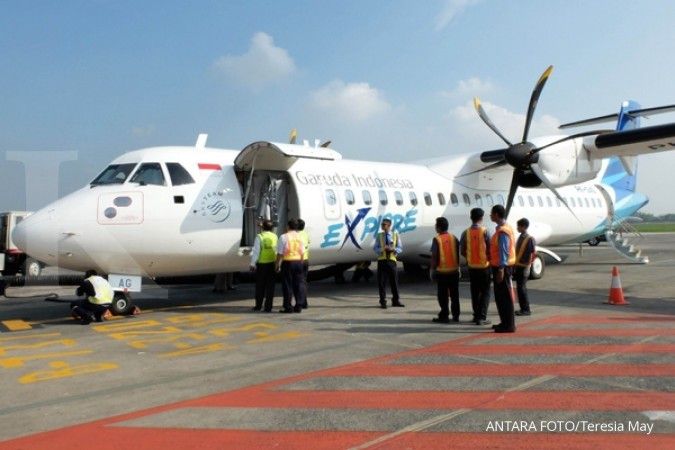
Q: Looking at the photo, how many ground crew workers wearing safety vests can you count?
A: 9